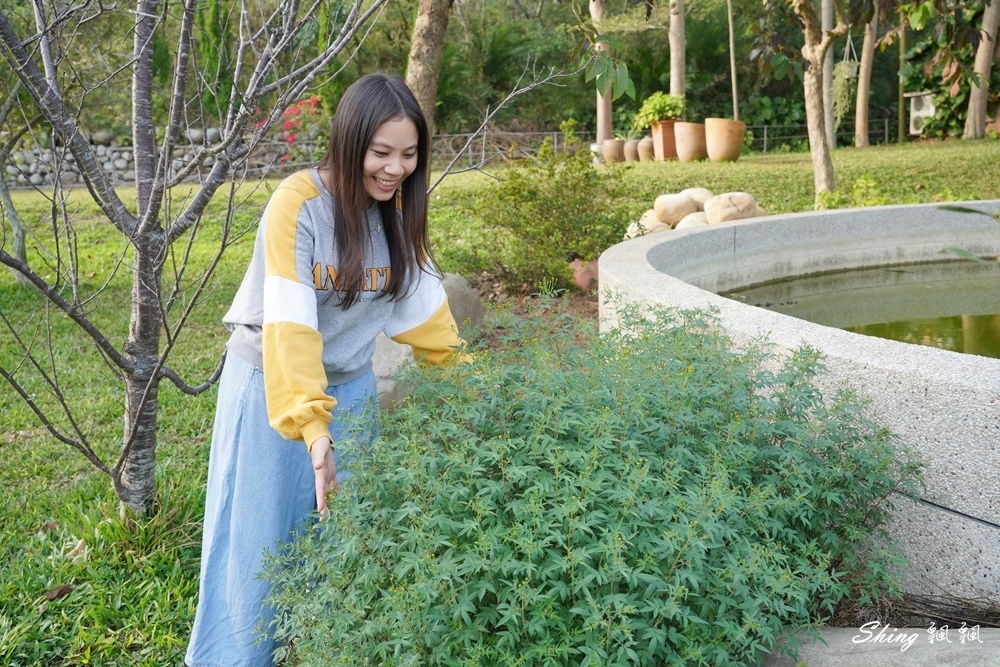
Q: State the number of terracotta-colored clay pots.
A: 6